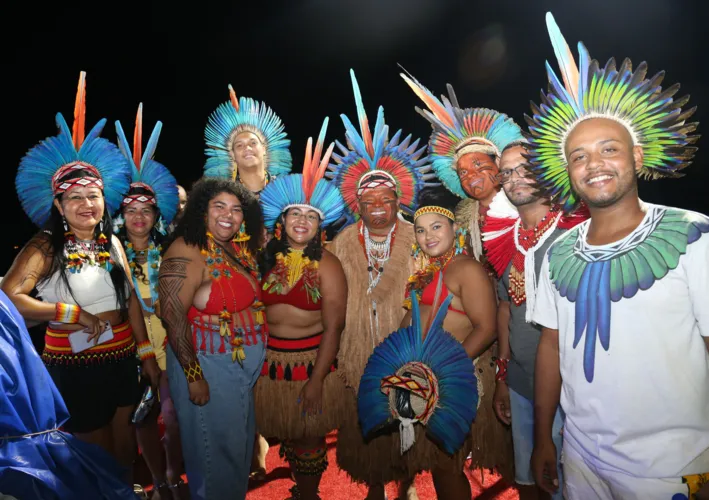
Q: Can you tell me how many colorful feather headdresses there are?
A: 8